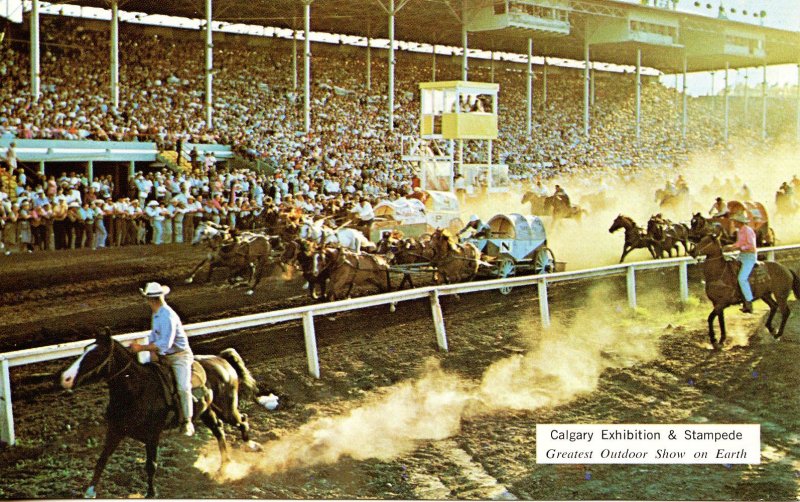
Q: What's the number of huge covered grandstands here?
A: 1